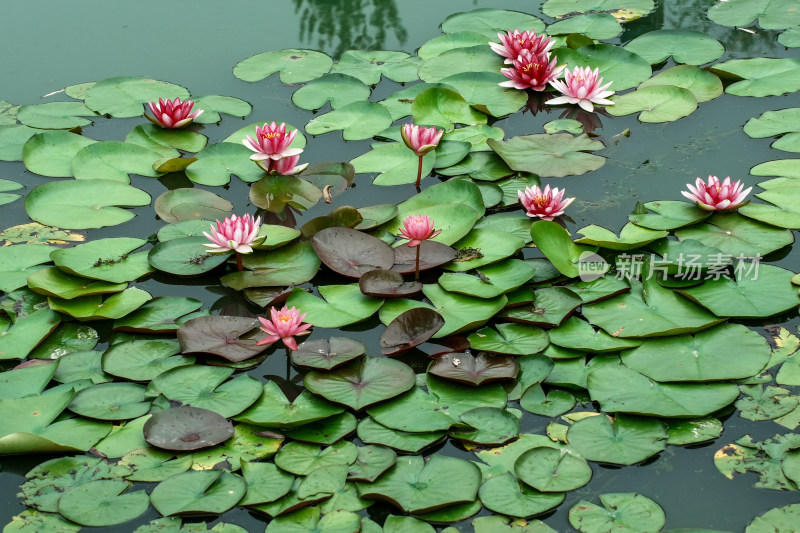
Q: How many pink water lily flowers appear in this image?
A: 12